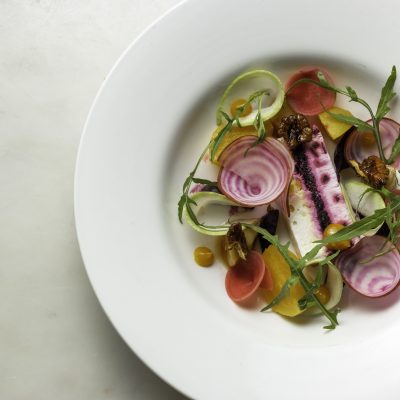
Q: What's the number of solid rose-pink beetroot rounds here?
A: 2